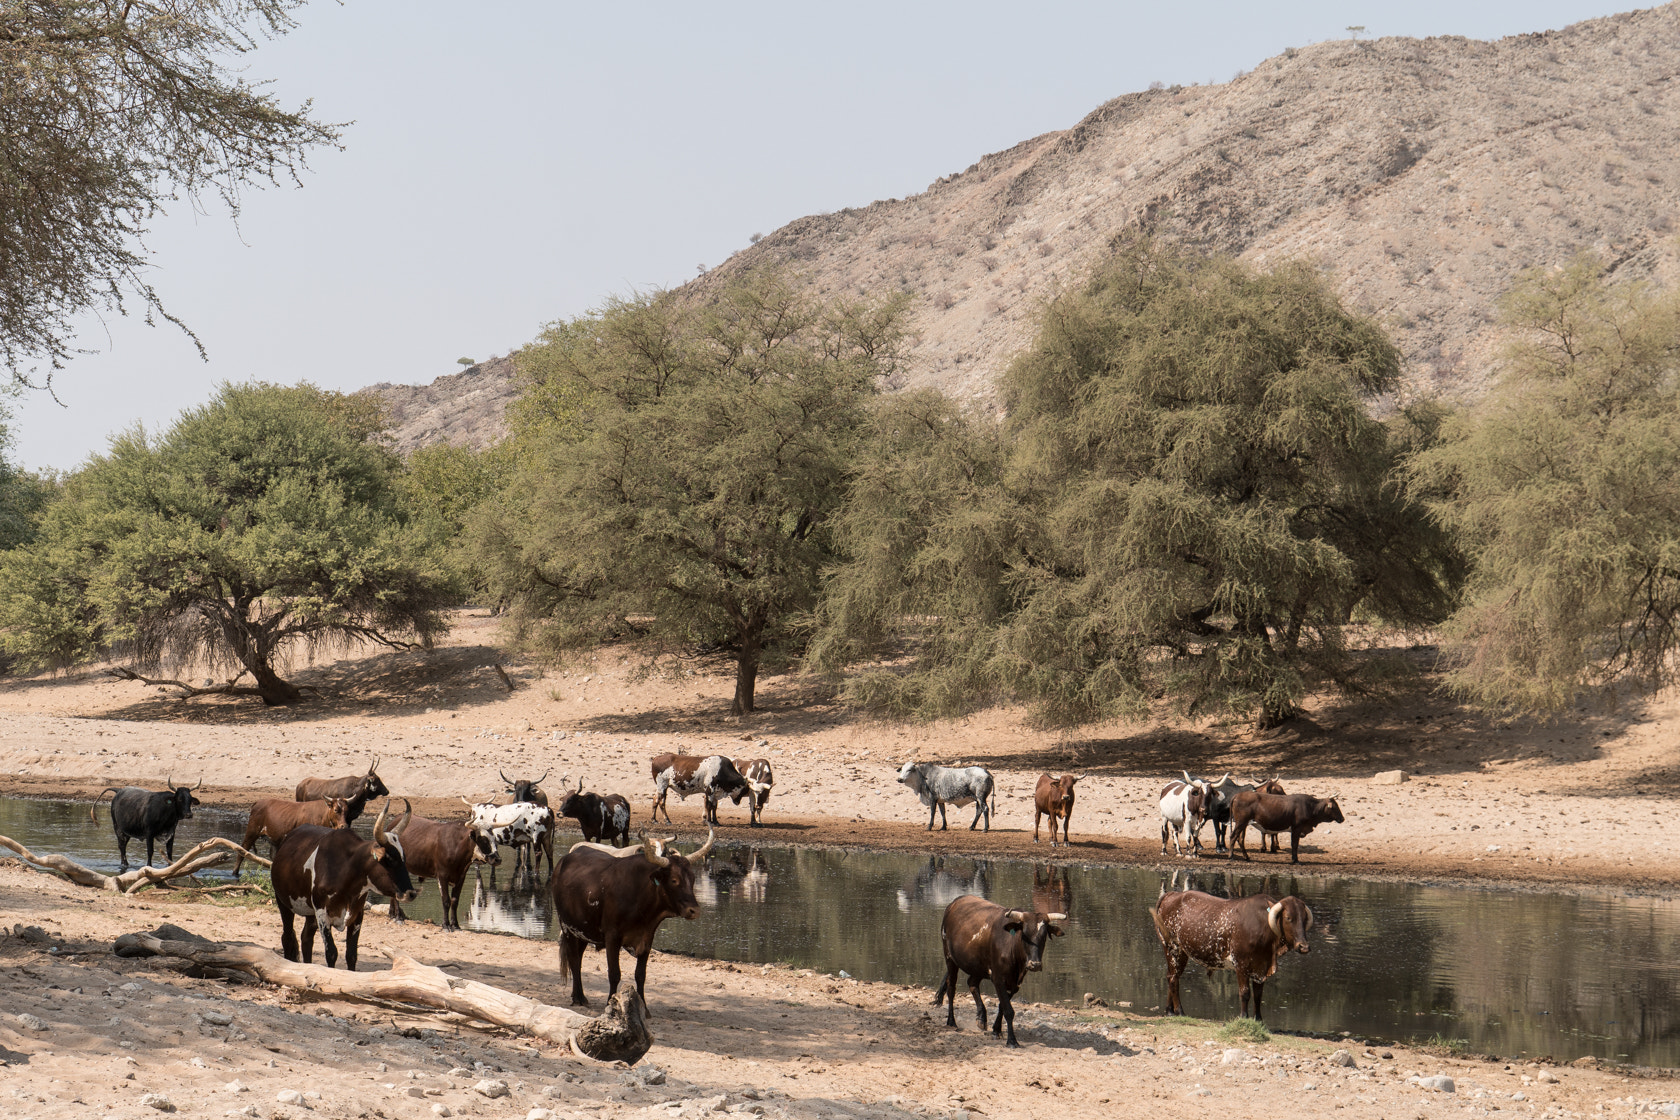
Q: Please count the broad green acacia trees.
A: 4